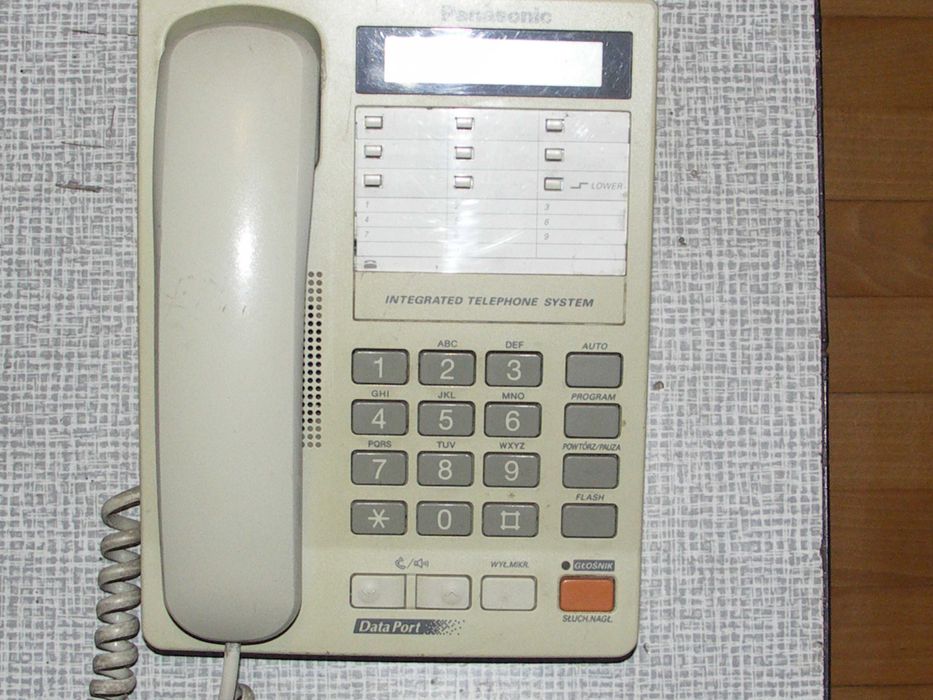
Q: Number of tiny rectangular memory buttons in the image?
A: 9